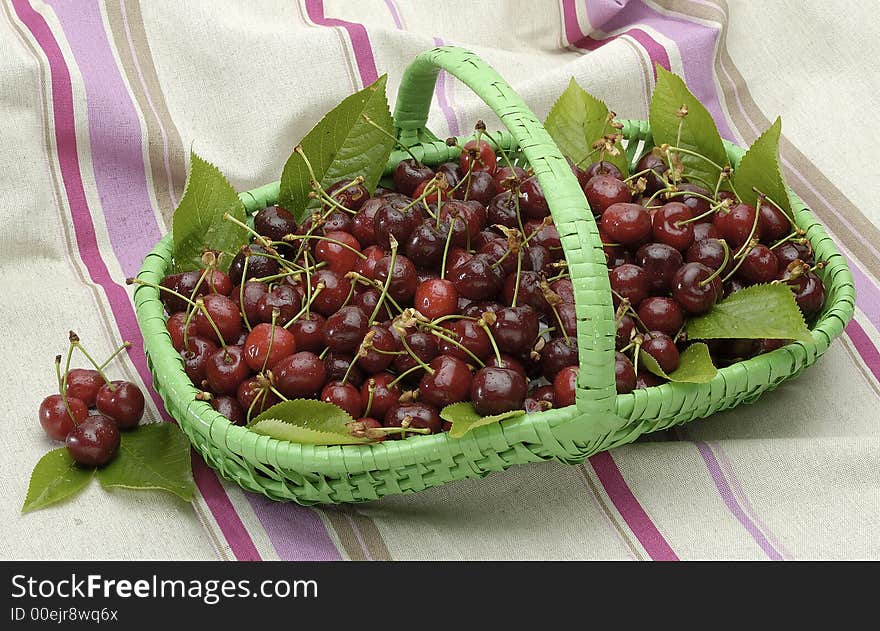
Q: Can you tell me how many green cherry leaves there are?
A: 11